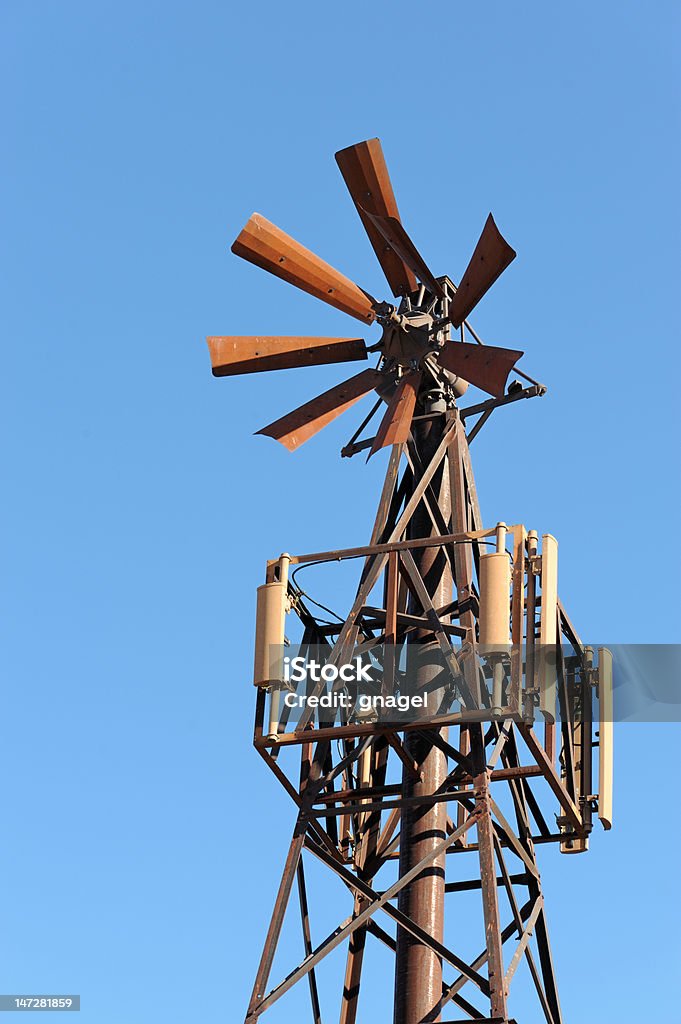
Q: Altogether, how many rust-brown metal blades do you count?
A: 8